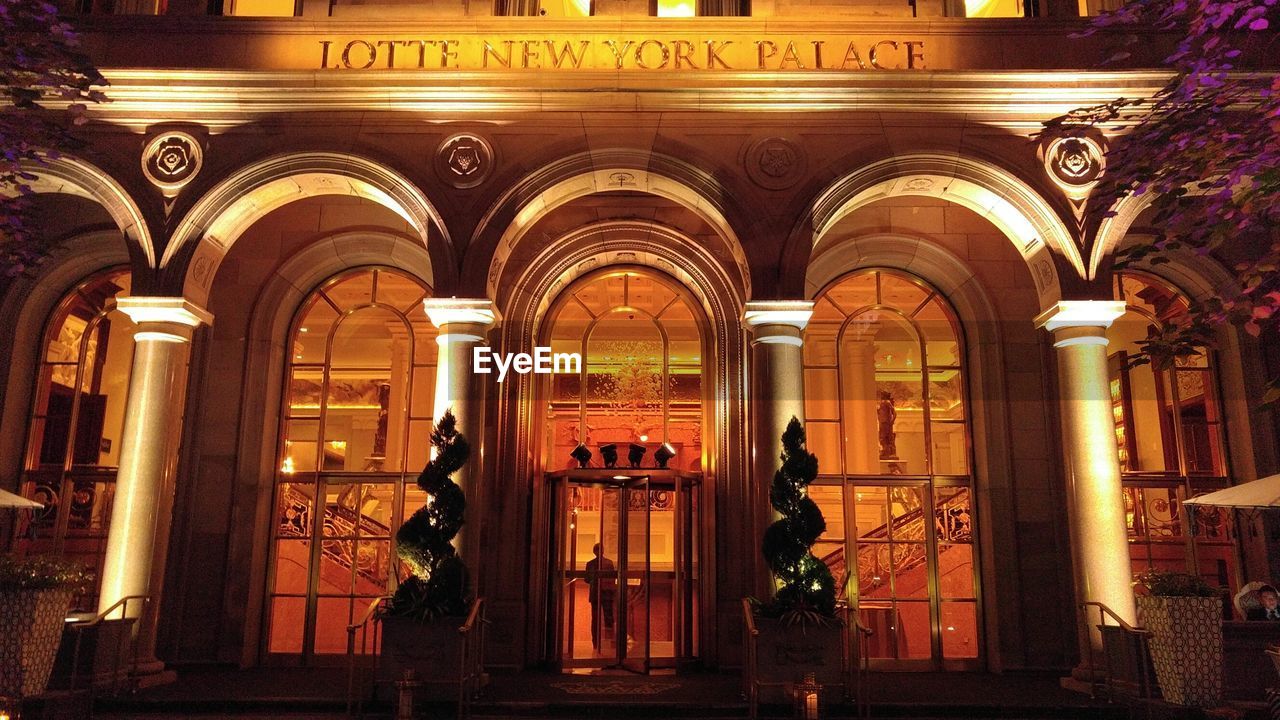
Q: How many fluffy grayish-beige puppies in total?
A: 0